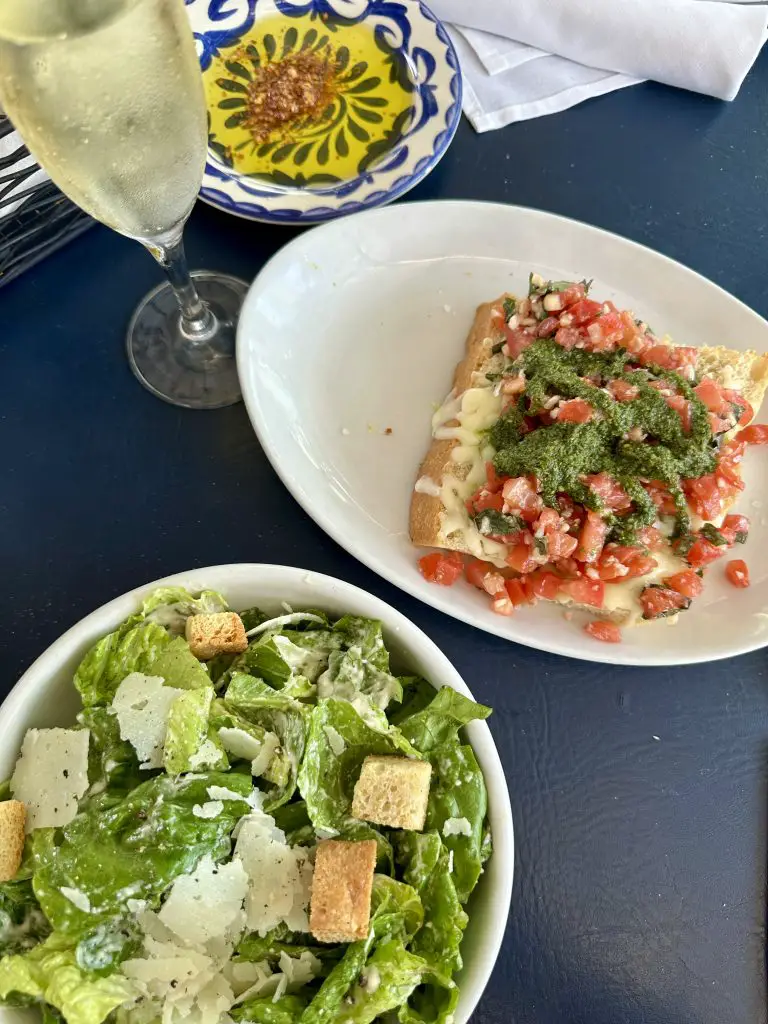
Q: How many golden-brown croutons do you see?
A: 4